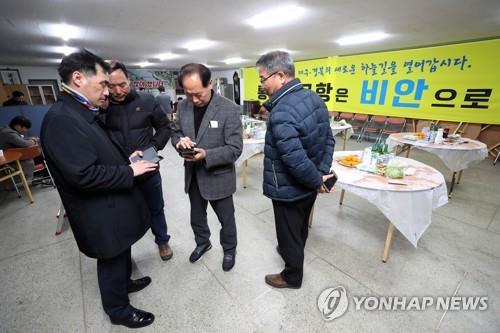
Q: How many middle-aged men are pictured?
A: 4